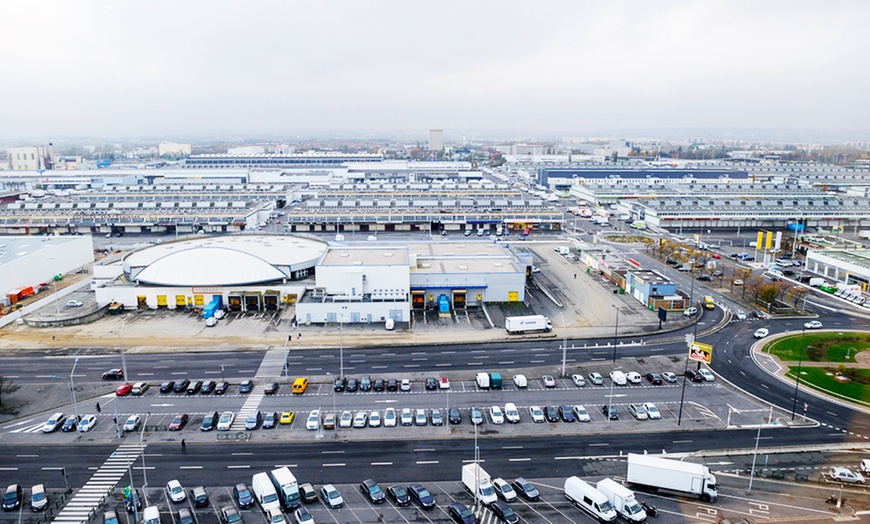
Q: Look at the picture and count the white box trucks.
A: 5